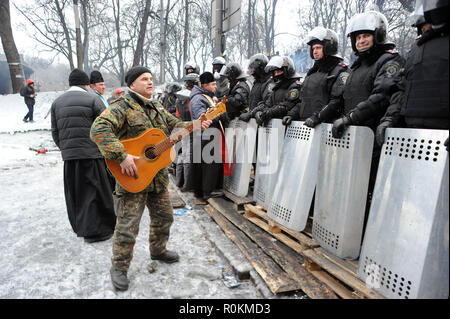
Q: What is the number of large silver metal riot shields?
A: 5